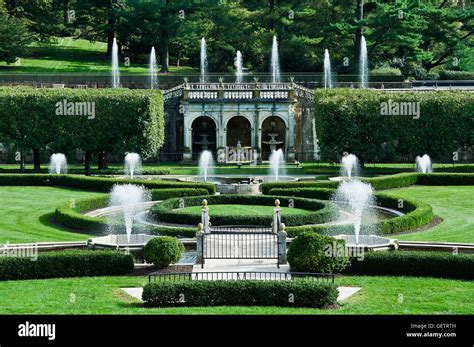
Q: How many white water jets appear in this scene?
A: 15